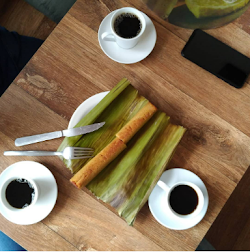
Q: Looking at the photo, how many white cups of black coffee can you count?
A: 3